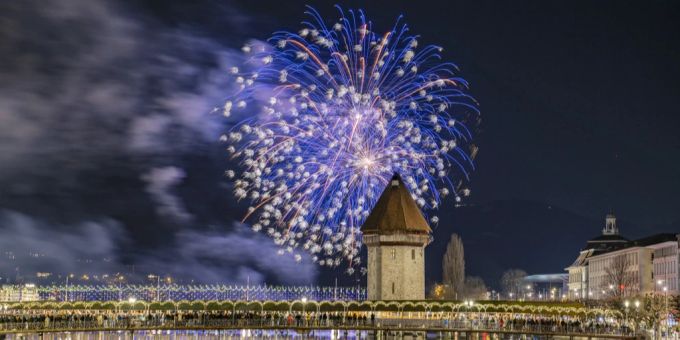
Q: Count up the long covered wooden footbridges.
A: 1